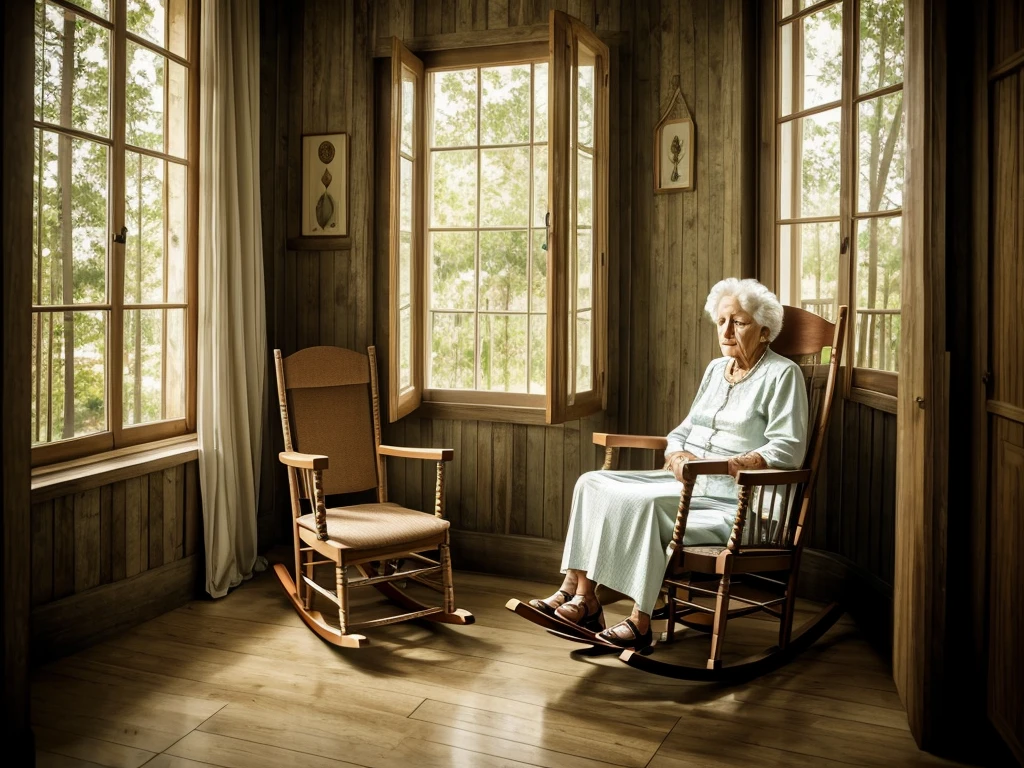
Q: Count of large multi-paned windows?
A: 3